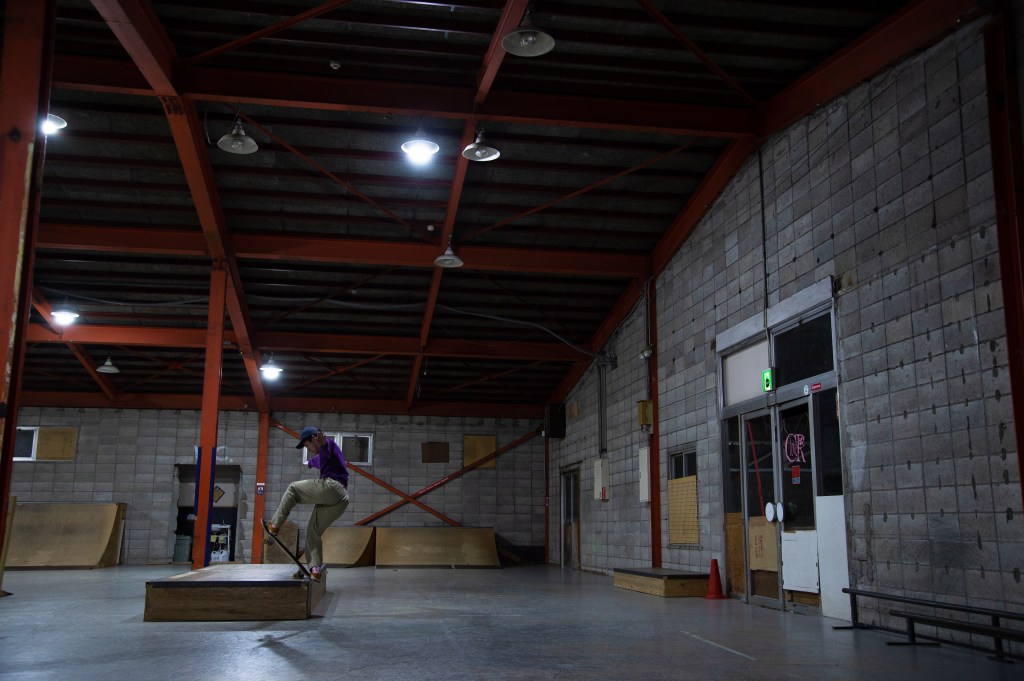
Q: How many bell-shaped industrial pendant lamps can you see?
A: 9